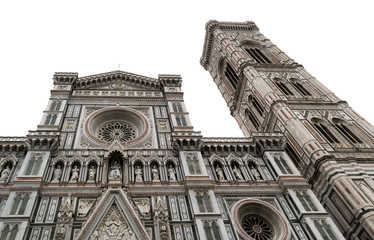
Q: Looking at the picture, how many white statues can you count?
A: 11